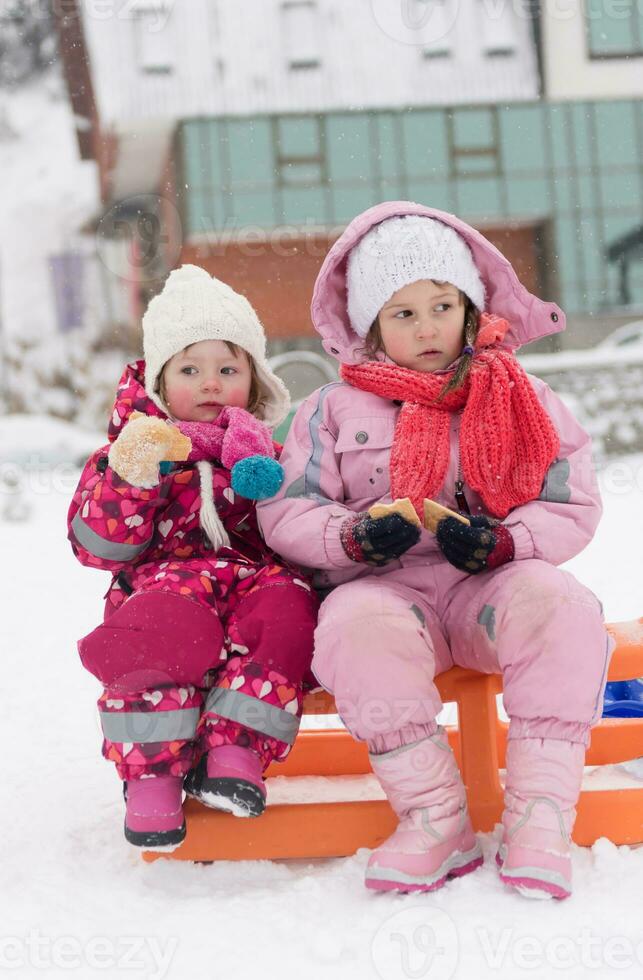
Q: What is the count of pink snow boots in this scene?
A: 4